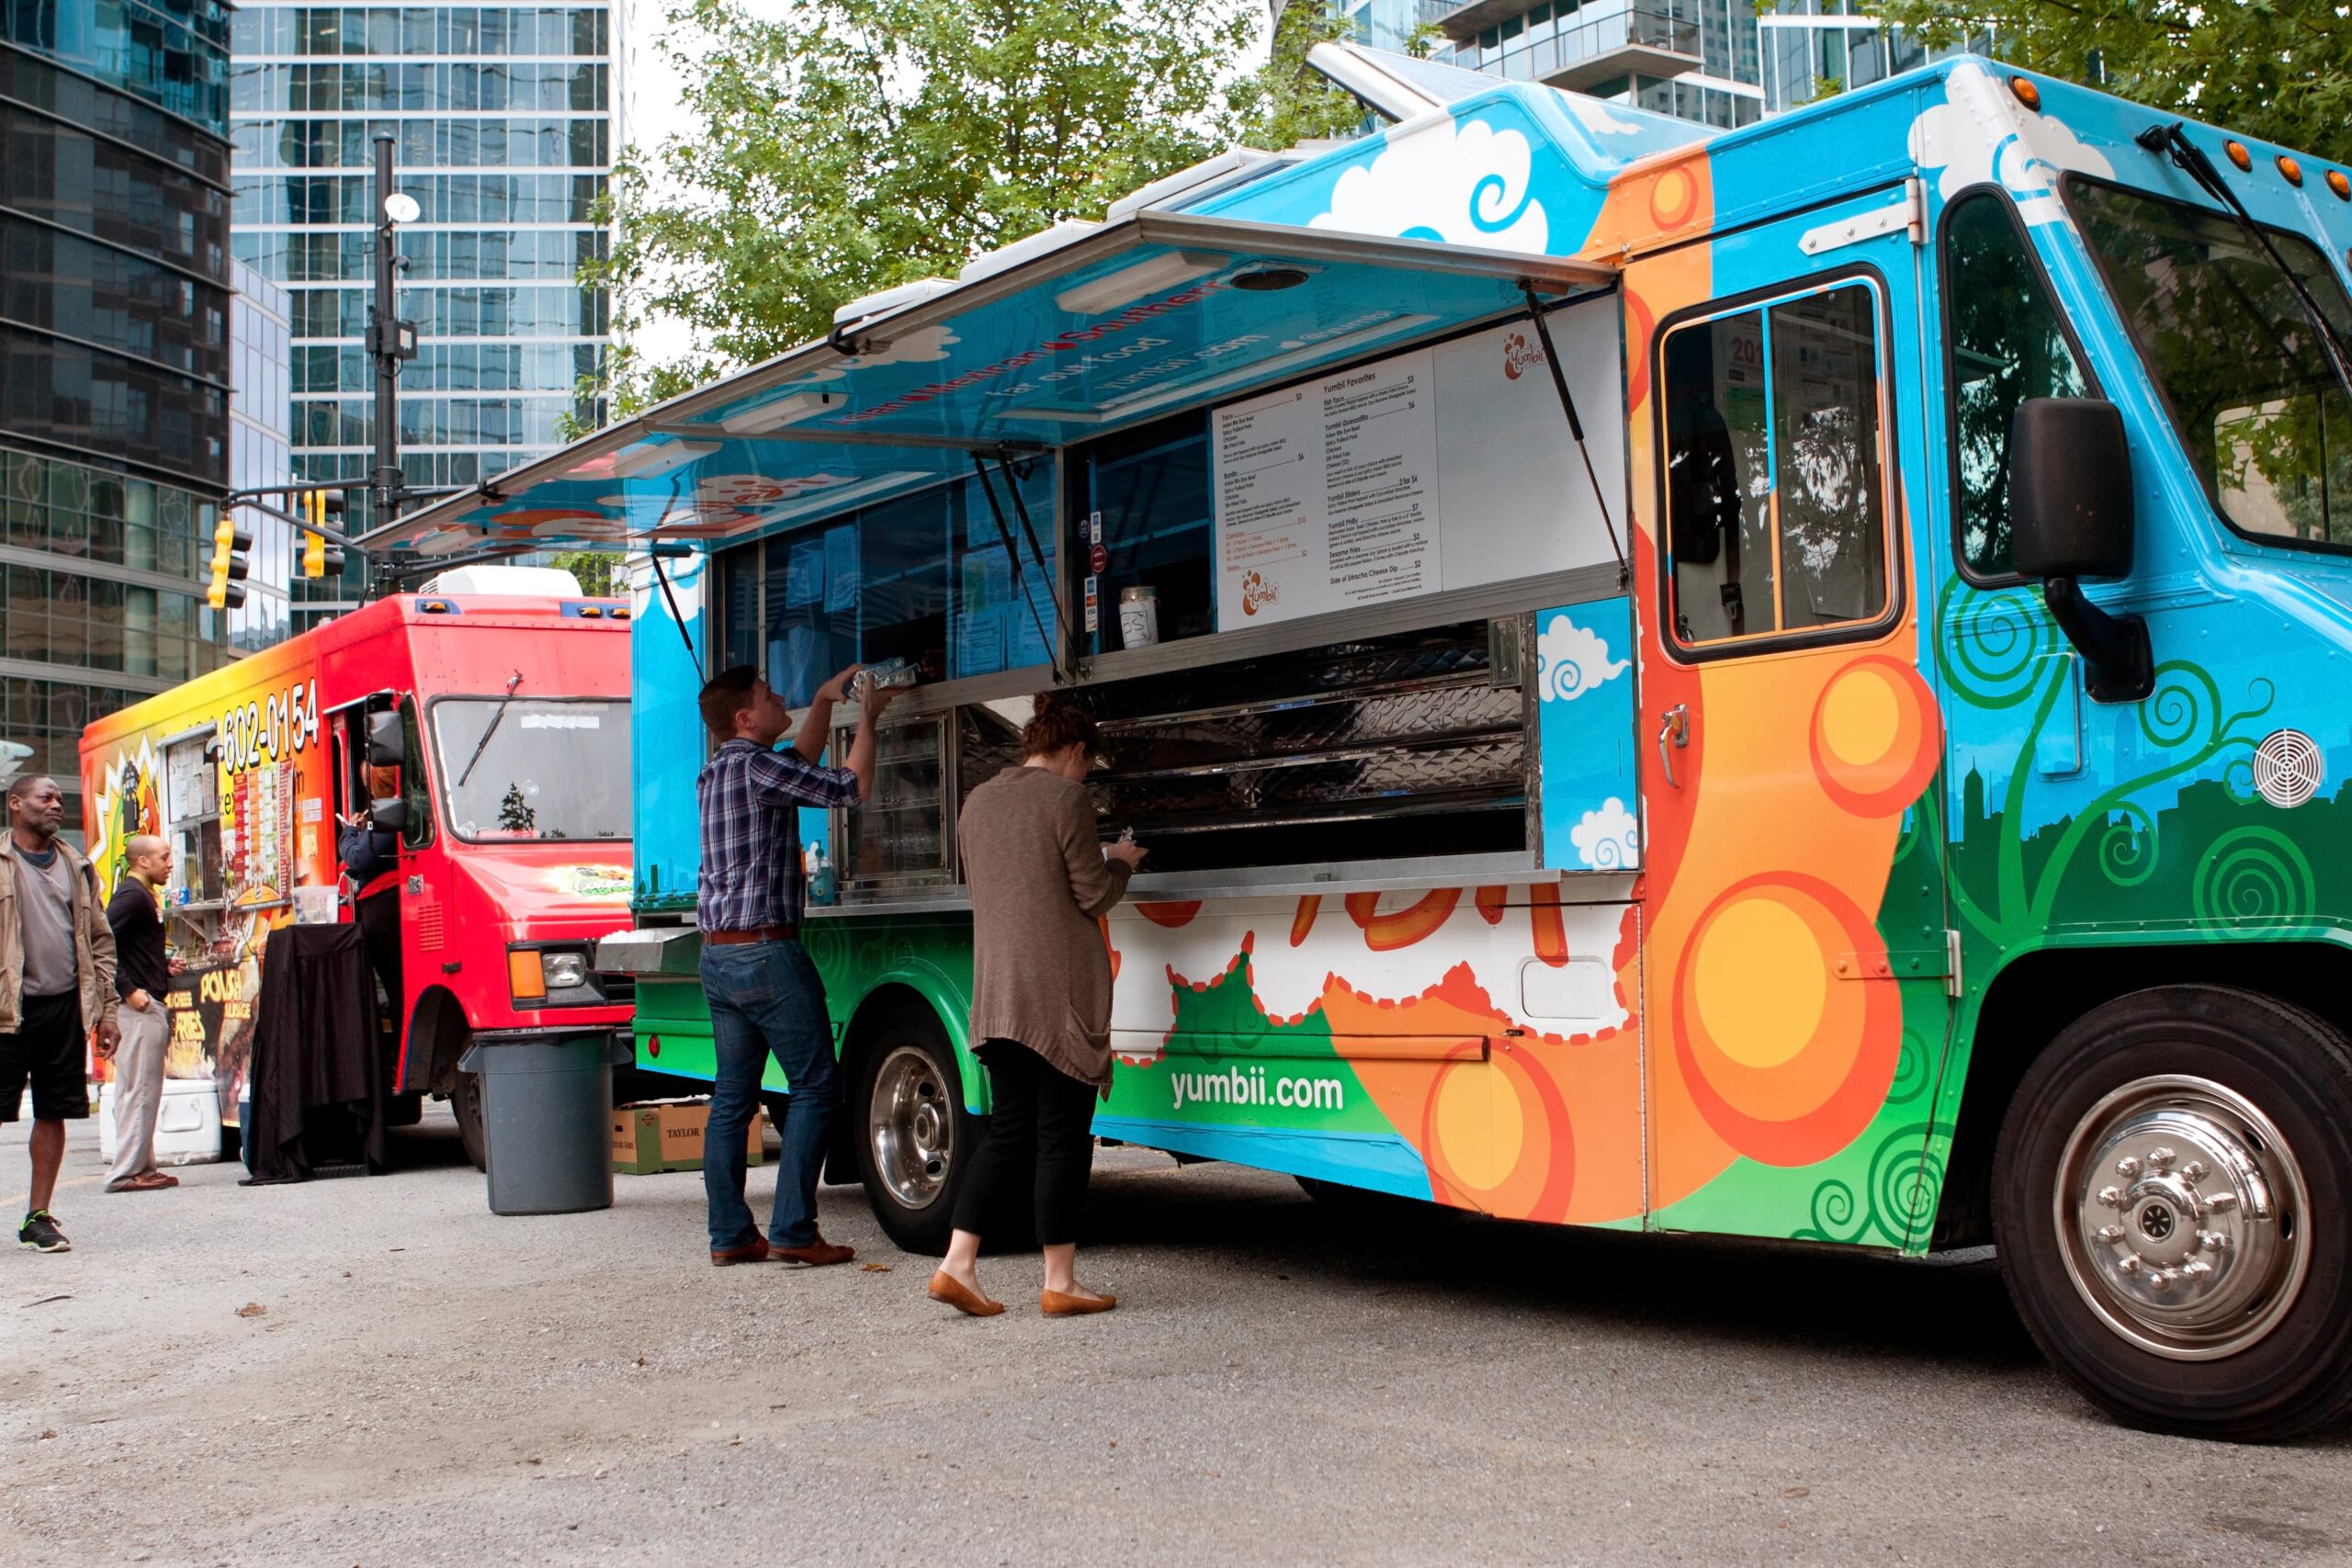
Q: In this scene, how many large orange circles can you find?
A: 3